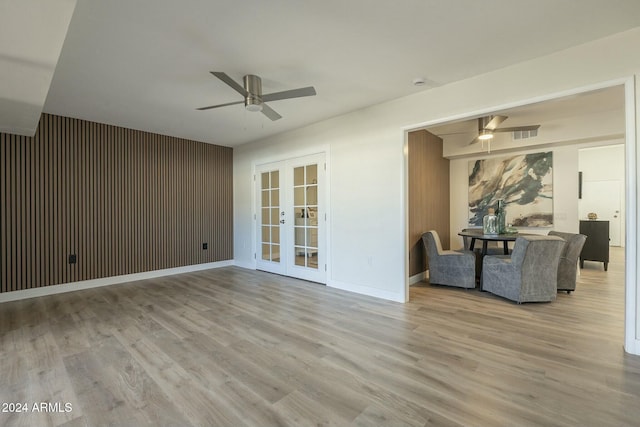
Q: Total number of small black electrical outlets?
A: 2